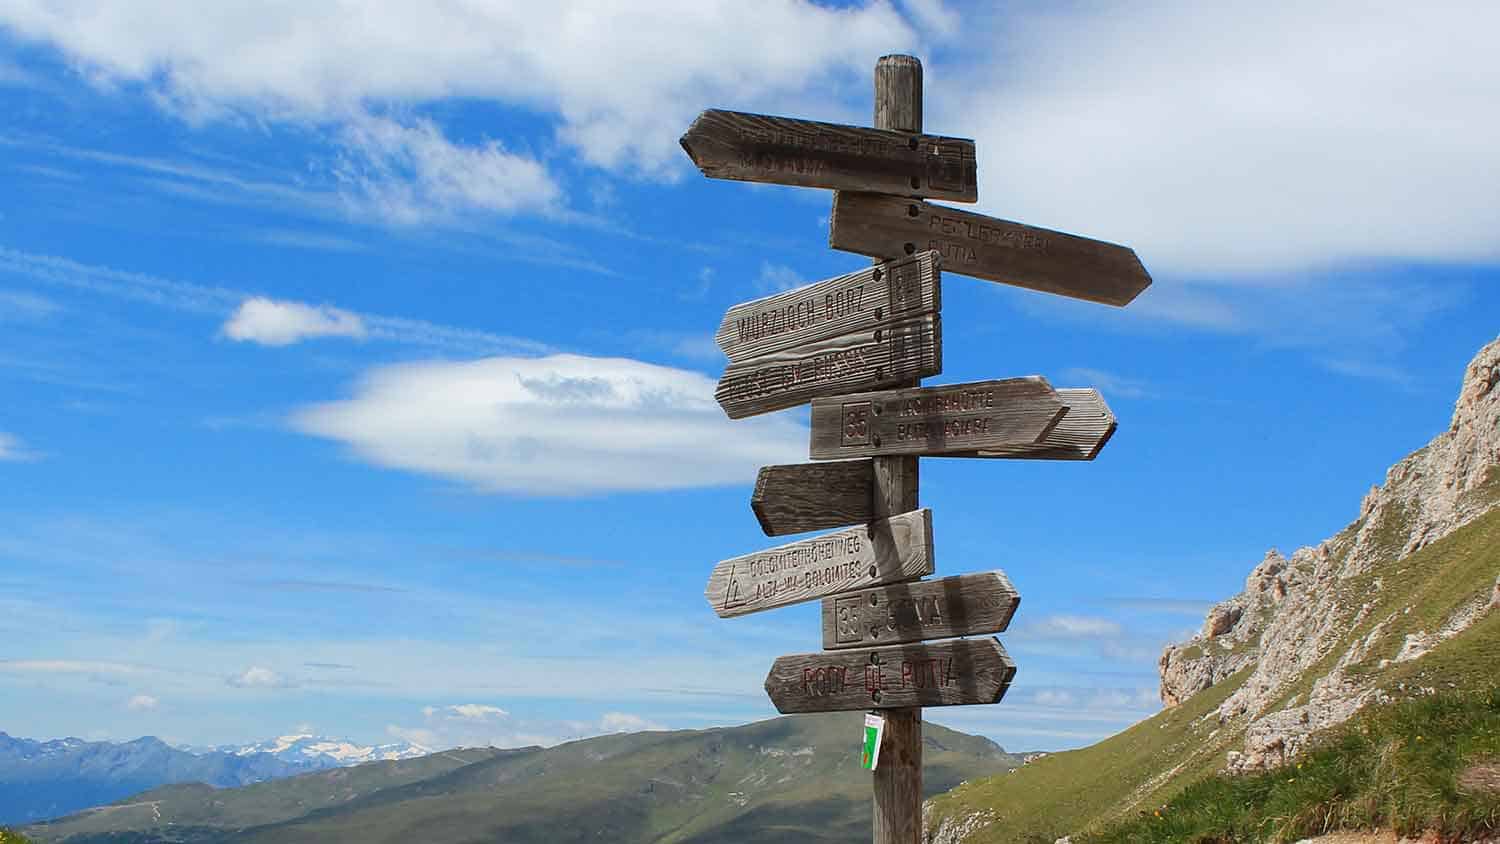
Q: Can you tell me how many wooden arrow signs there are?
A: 10